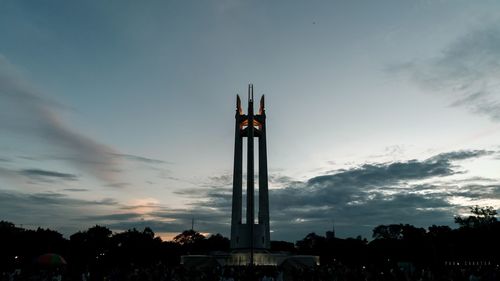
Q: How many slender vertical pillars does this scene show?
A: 3